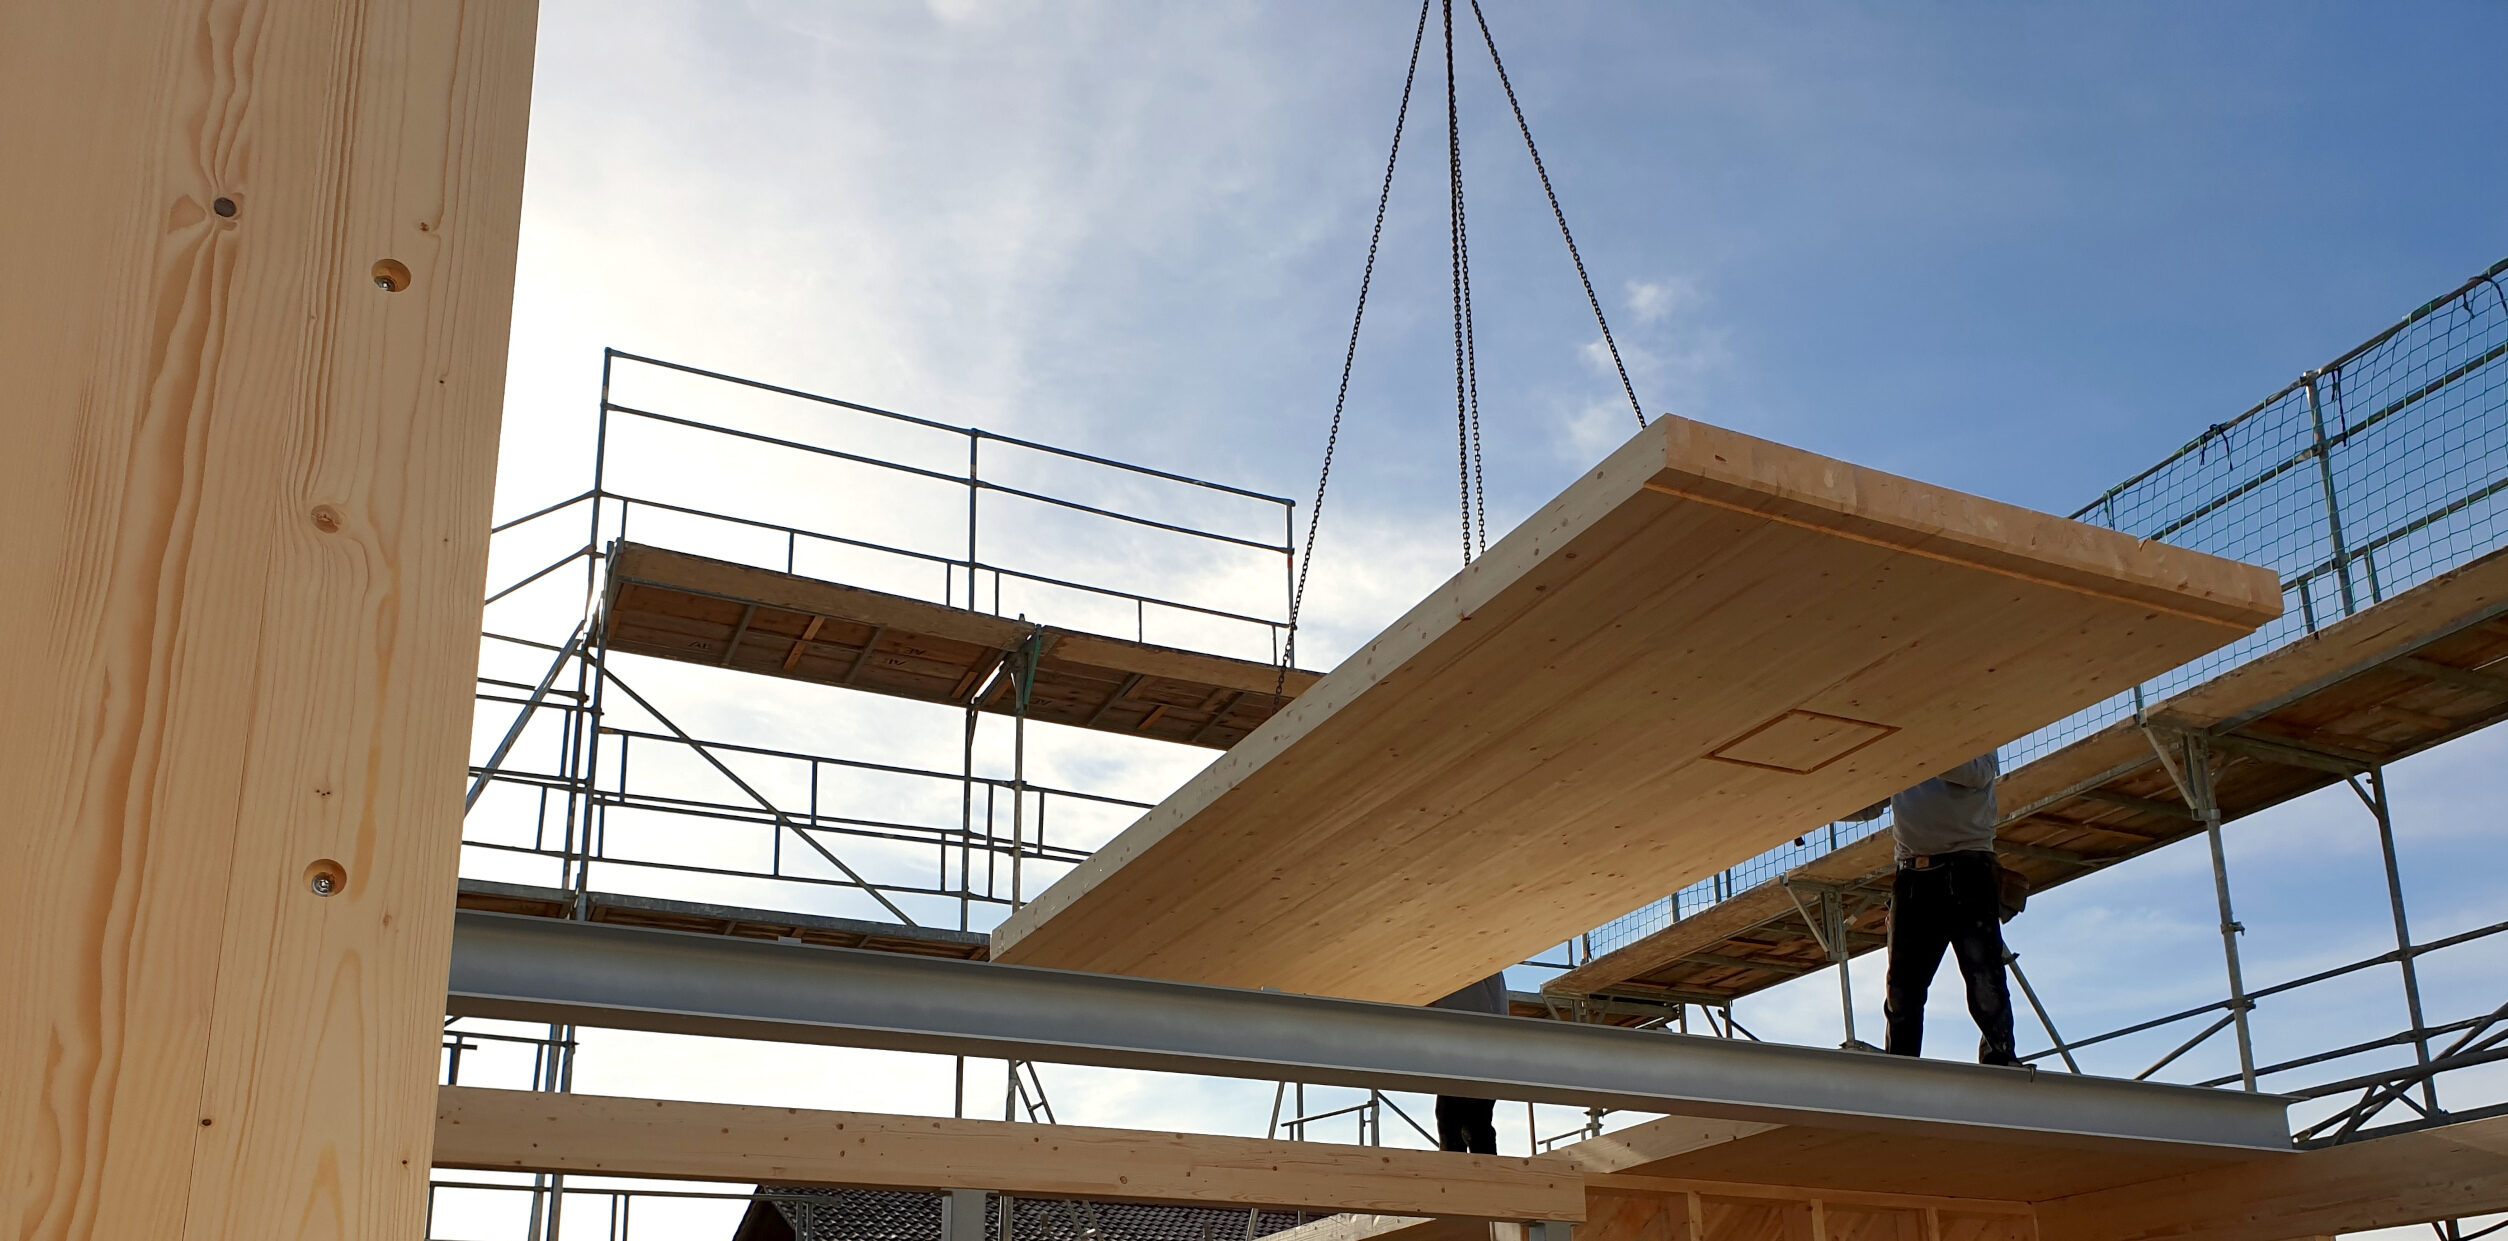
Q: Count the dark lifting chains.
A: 4